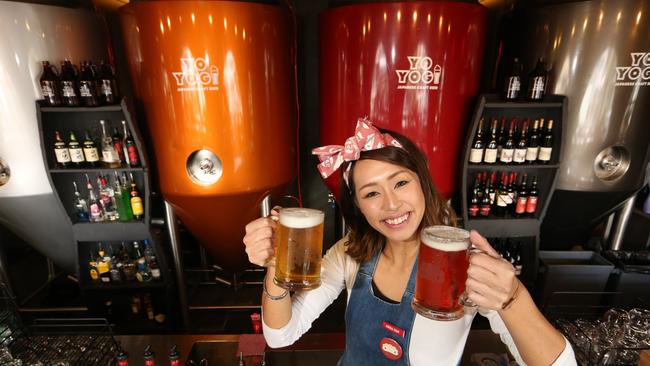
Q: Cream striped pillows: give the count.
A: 0